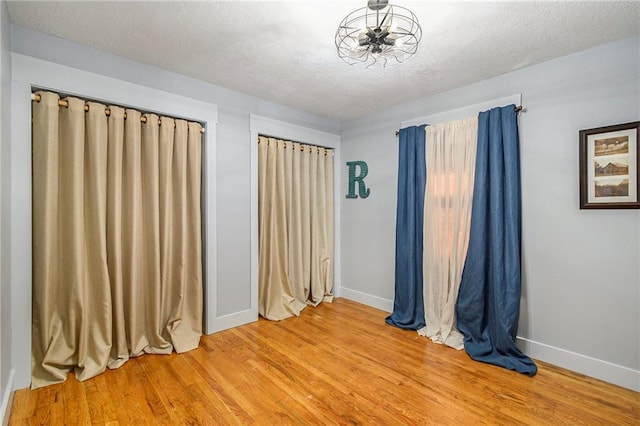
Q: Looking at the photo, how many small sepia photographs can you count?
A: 3